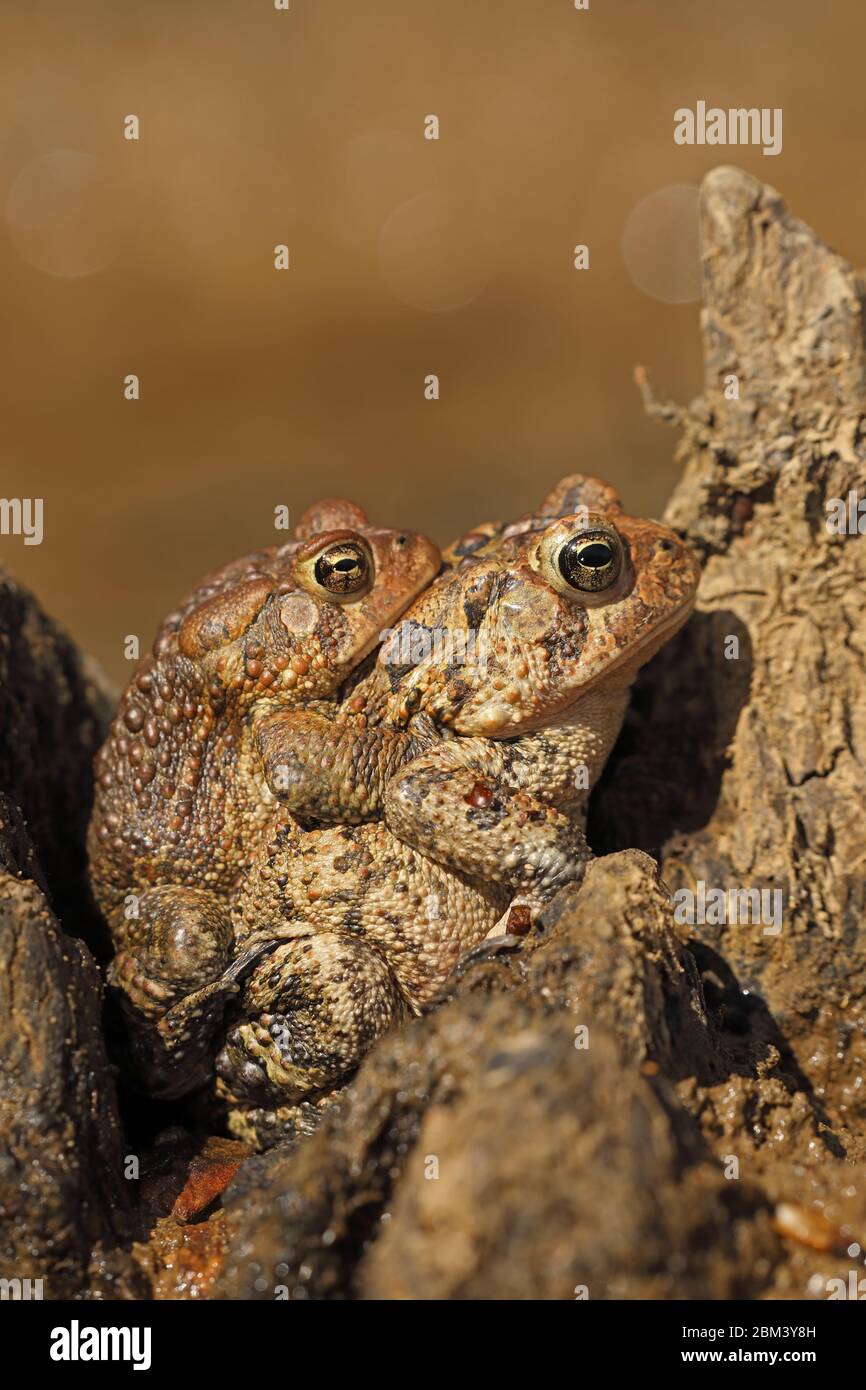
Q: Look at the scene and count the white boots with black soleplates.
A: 0